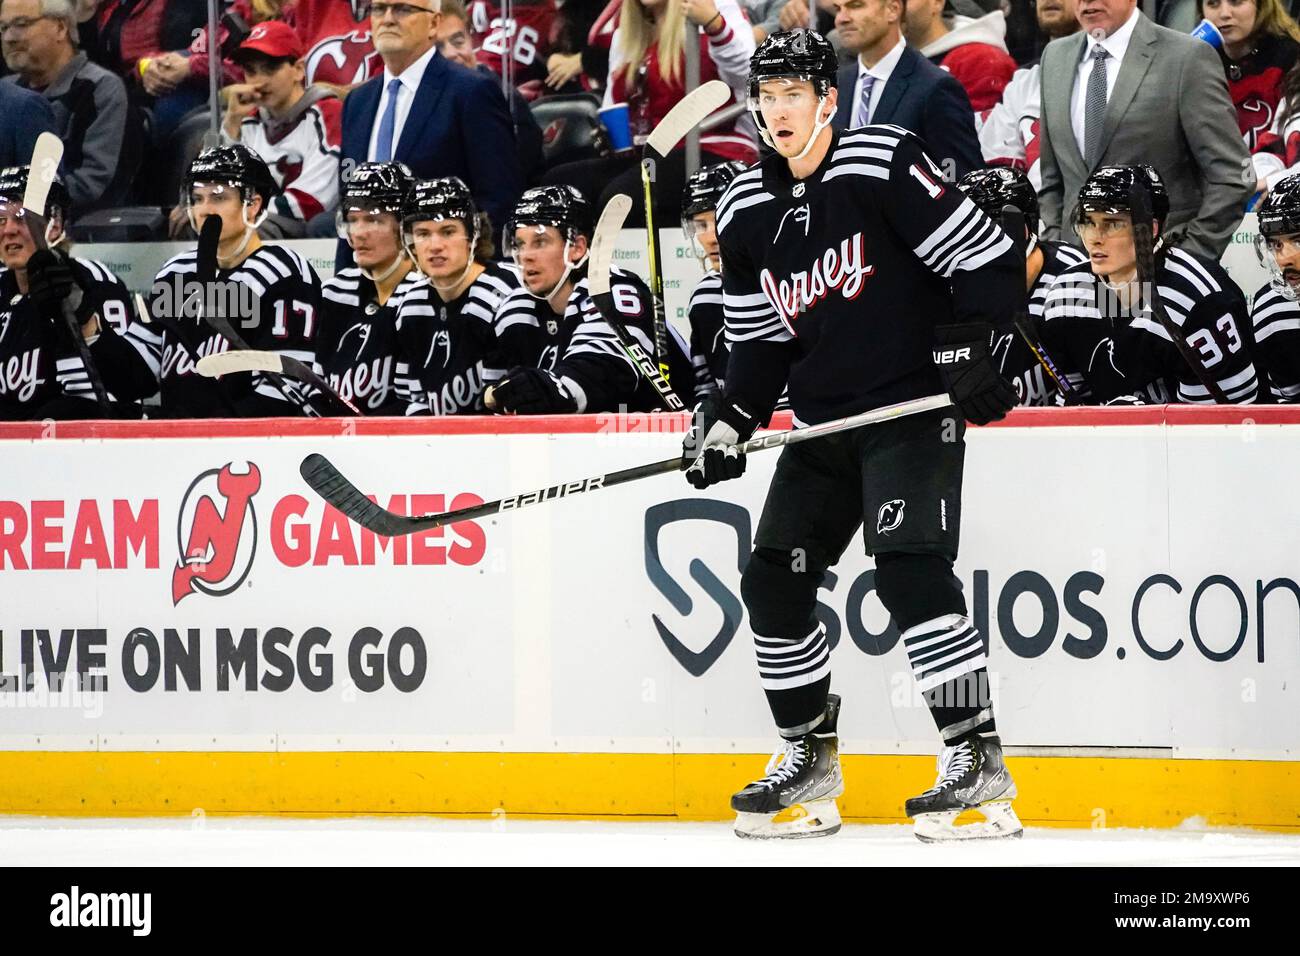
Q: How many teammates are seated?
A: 9